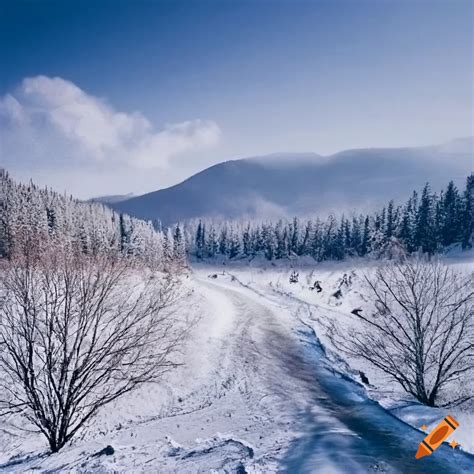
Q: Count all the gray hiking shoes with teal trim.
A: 0